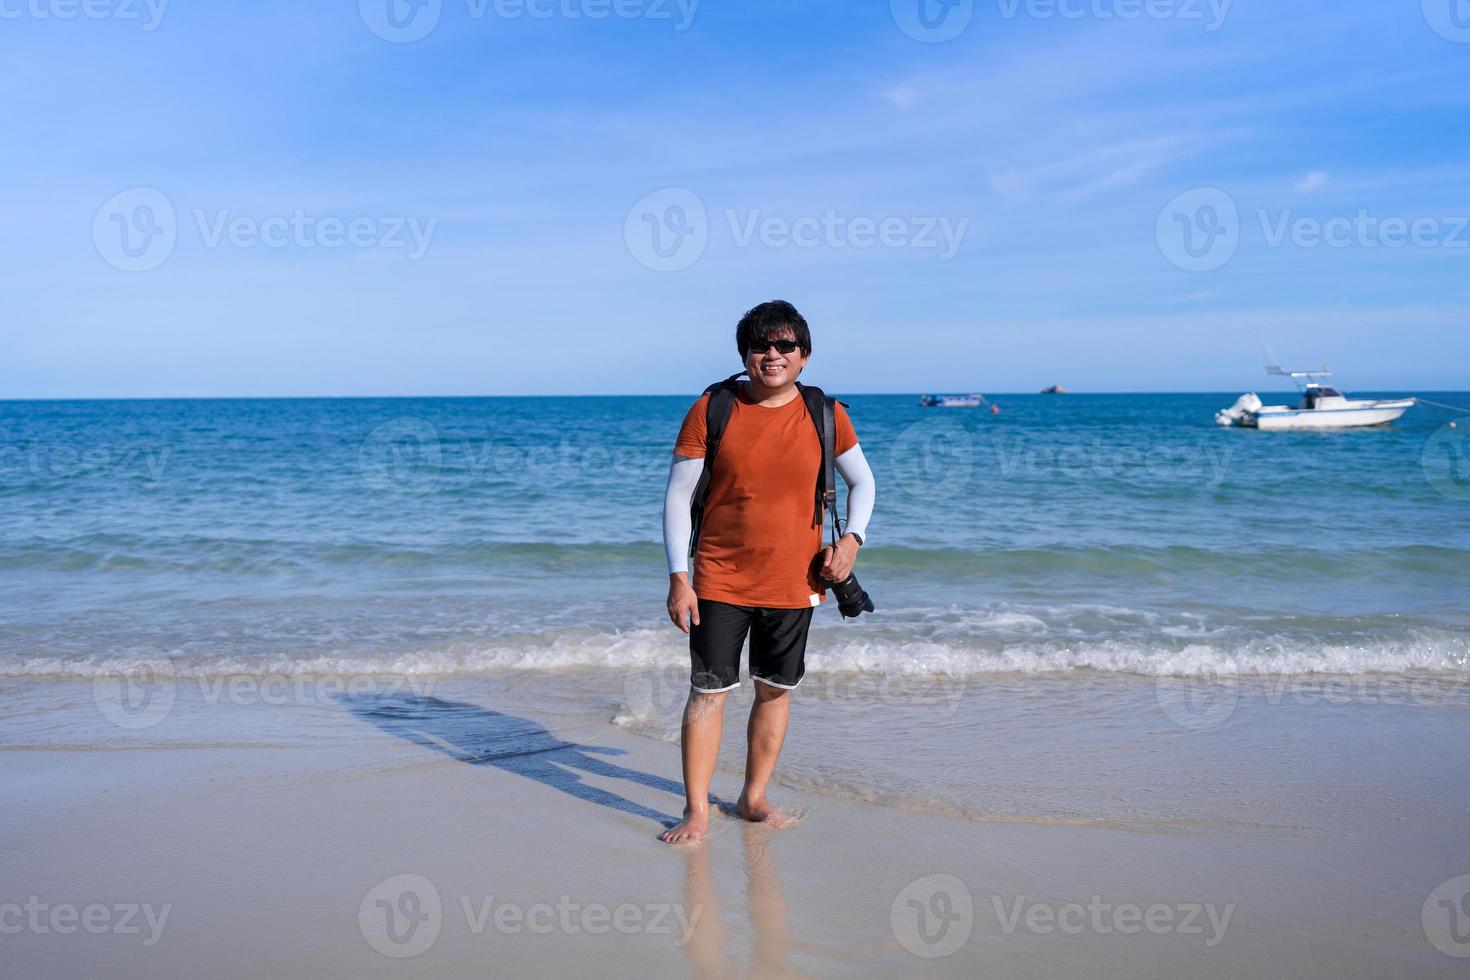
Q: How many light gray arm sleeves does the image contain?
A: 2